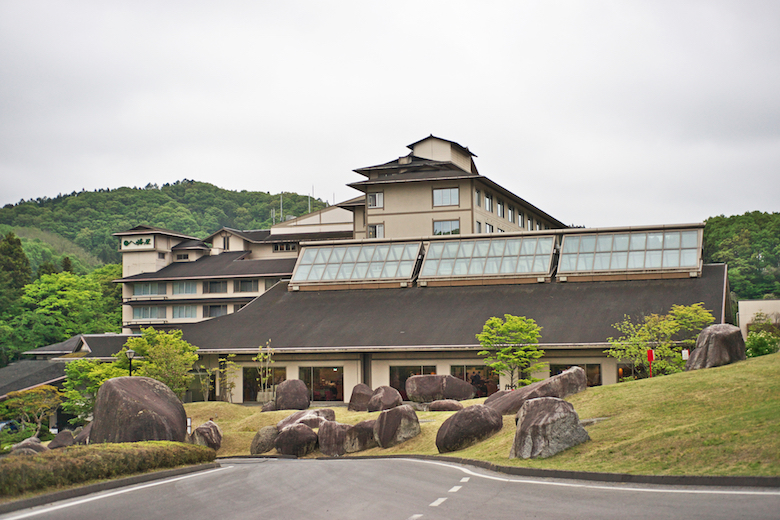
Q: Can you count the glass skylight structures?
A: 3